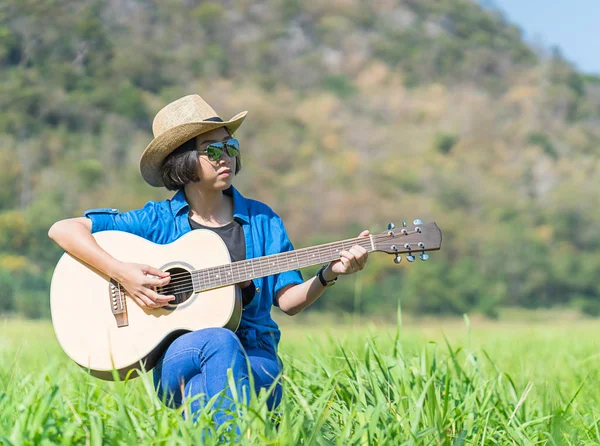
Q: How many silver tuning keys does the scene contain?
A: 6